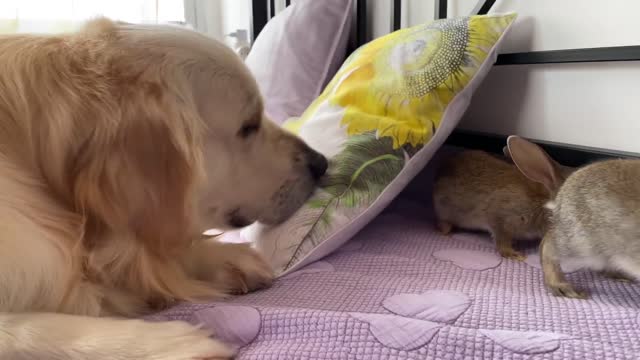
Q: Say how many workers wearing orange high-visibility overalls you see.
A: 0